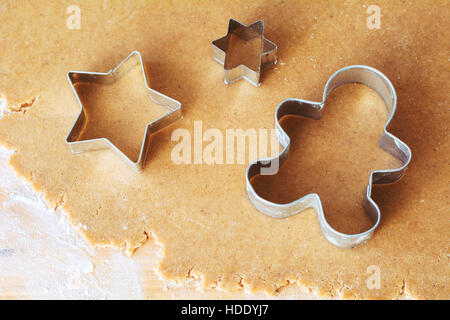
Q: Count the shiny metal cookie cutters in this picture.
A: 3